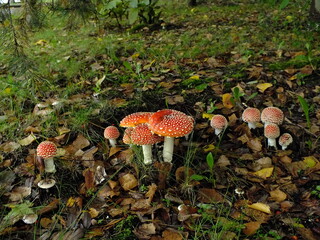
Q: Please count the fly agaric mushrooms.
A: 11